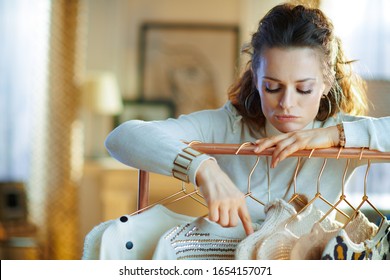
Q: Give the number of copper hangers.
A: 7